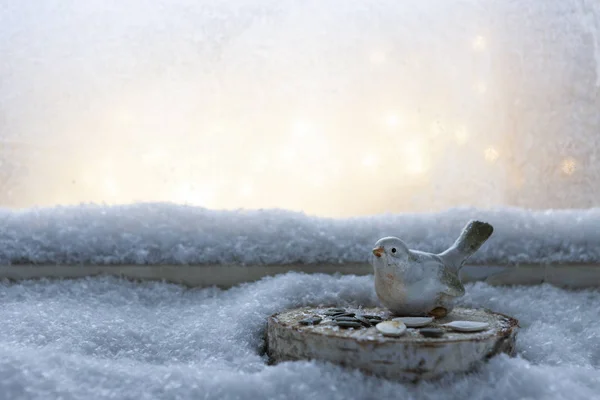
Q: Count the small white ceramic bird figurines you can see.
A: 1